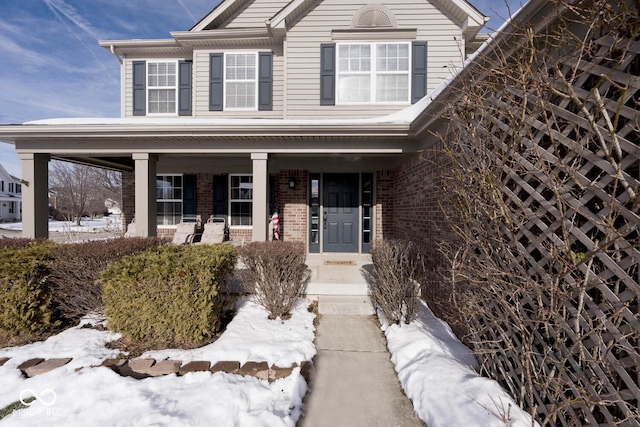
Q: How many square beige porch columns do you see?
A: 3